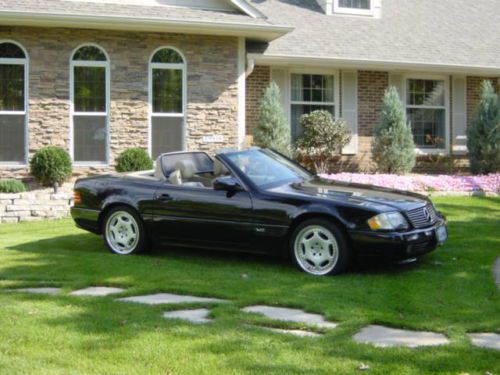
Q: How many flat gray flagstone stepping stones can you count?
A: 8